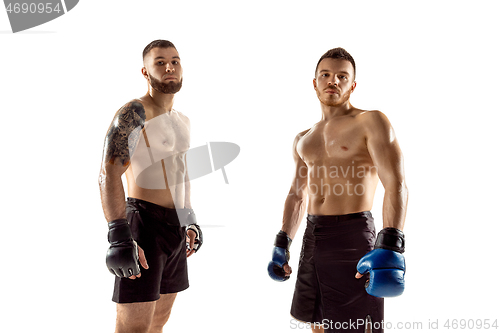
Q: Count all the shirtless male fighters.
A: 2